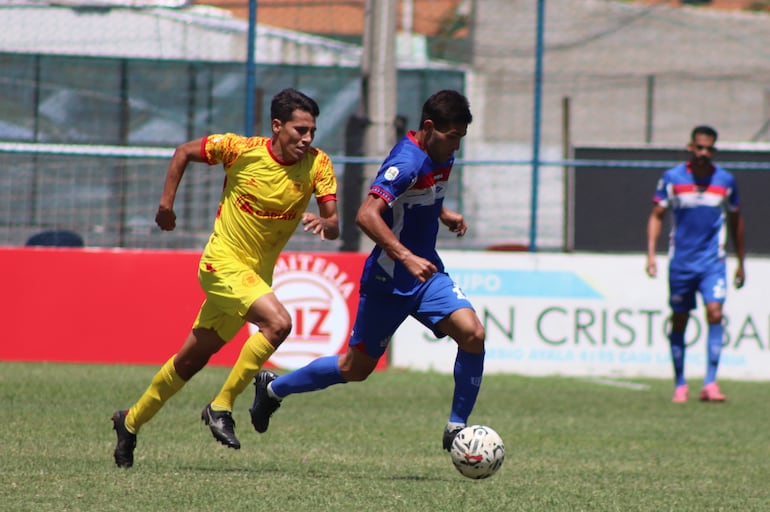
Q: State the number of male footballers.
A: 3